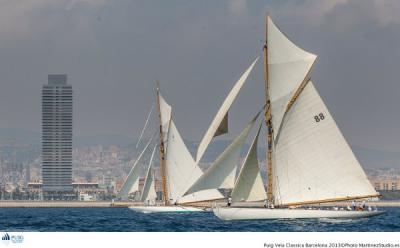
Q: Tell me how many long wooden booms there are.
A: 2